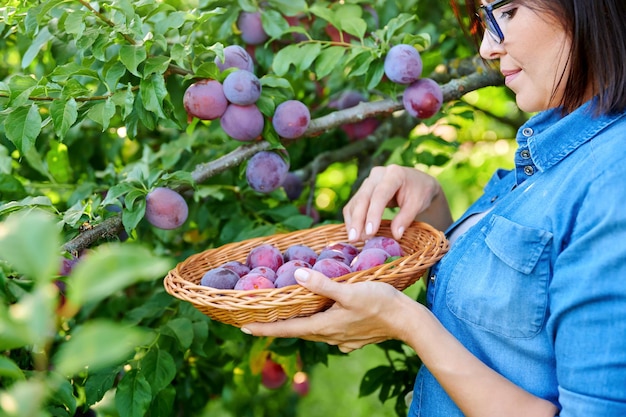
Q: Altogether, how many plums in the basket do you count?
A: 13